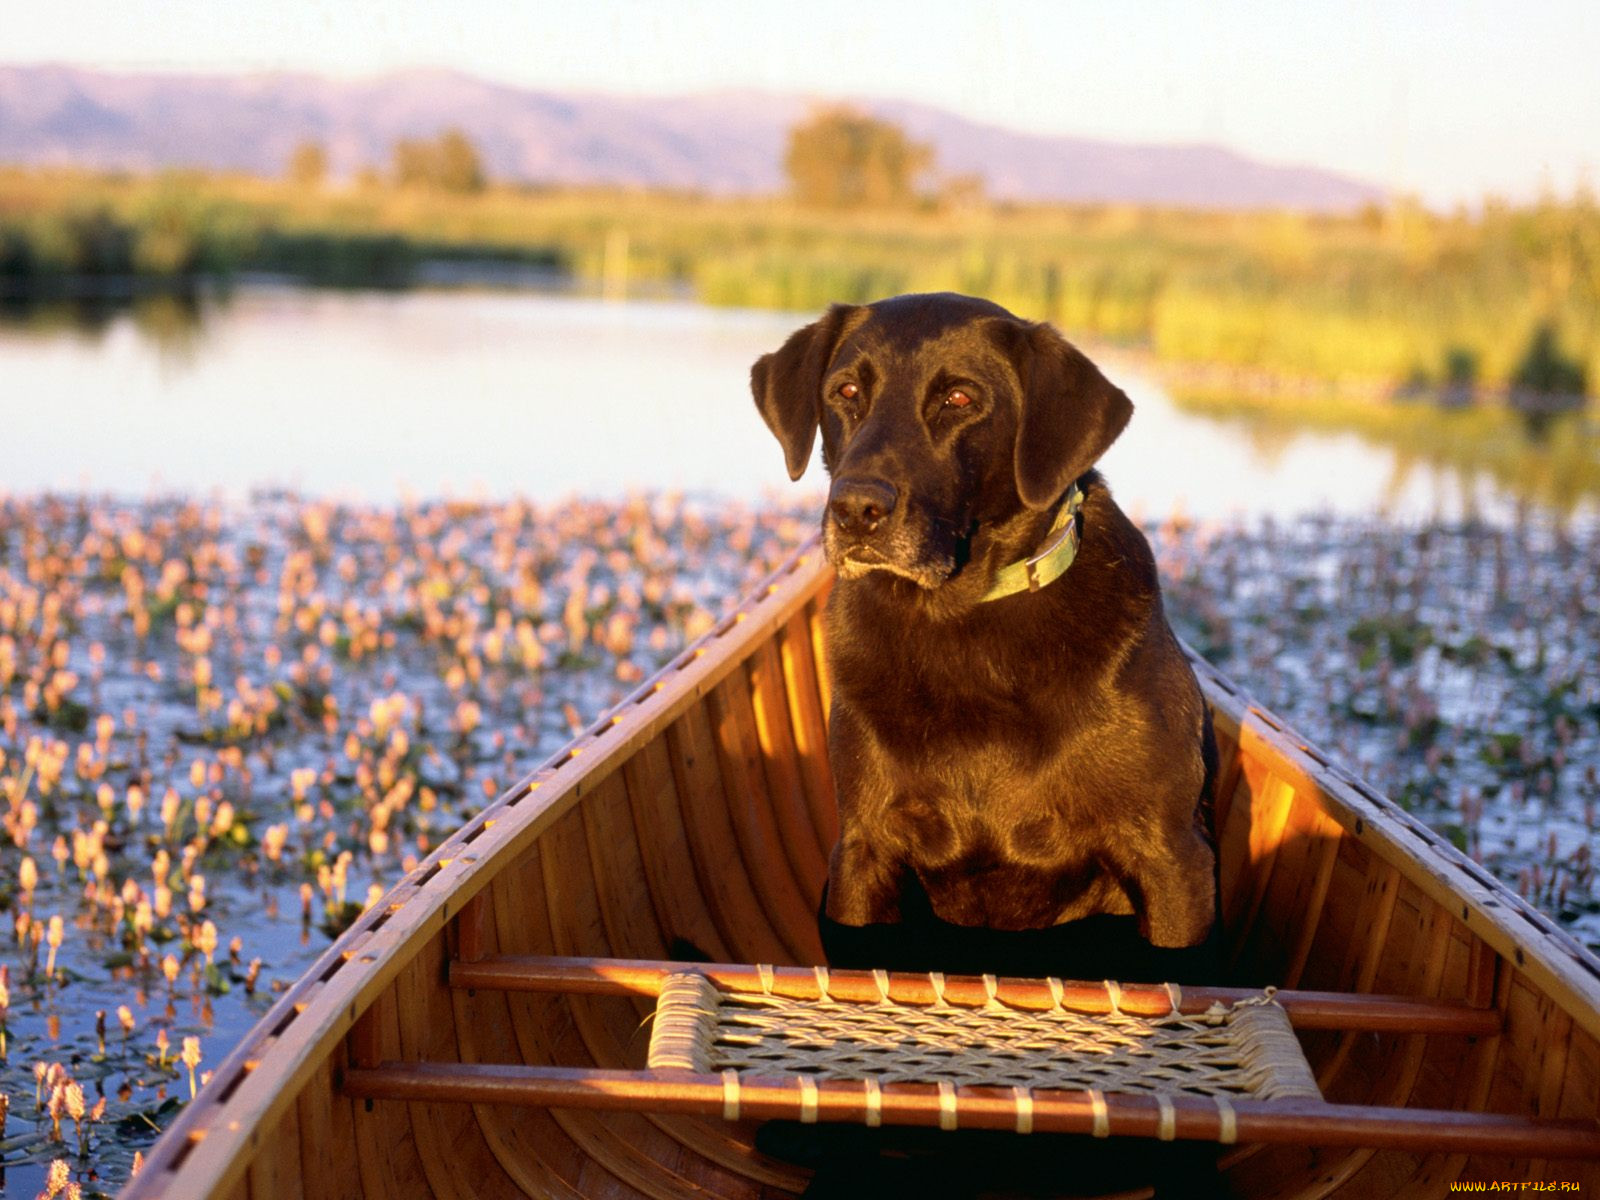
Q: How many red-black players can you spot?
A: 0